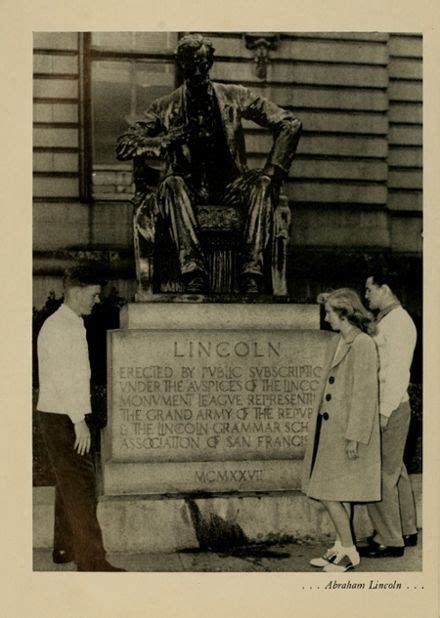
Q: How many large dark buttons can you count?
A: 3